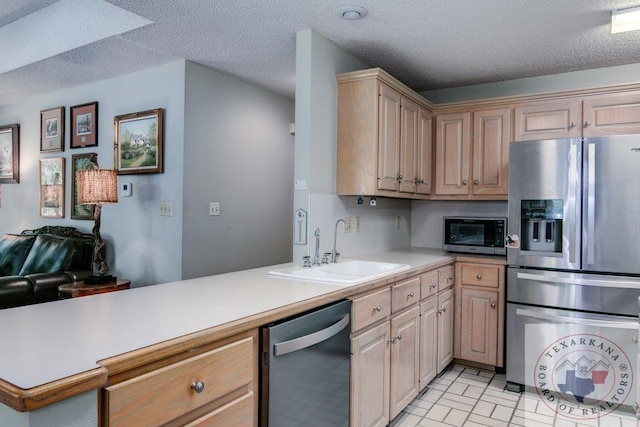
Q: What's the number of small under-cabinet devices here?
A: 2